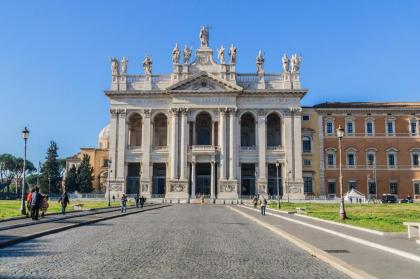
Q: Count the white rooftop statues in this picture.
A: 11